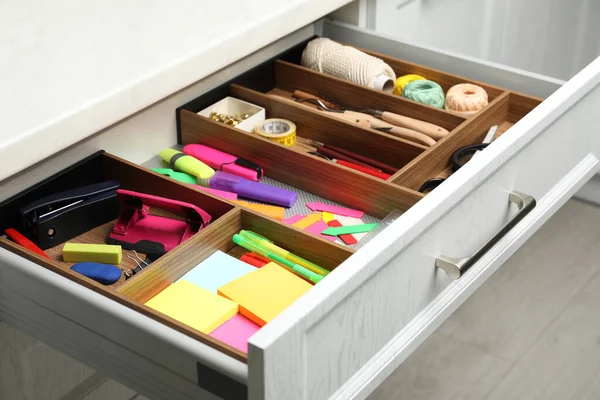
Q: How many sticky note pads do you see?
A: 4